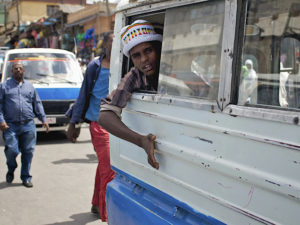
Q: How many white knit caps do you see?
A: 1